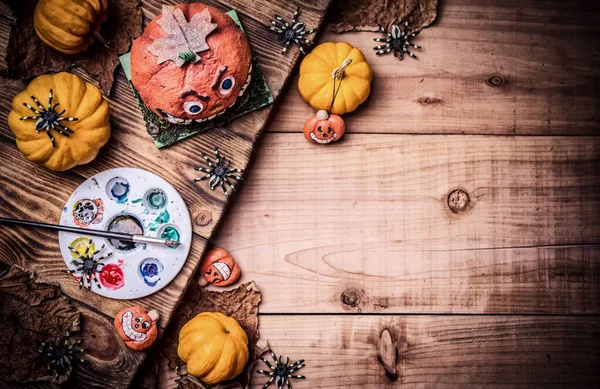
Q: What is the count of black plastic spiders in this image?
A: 7